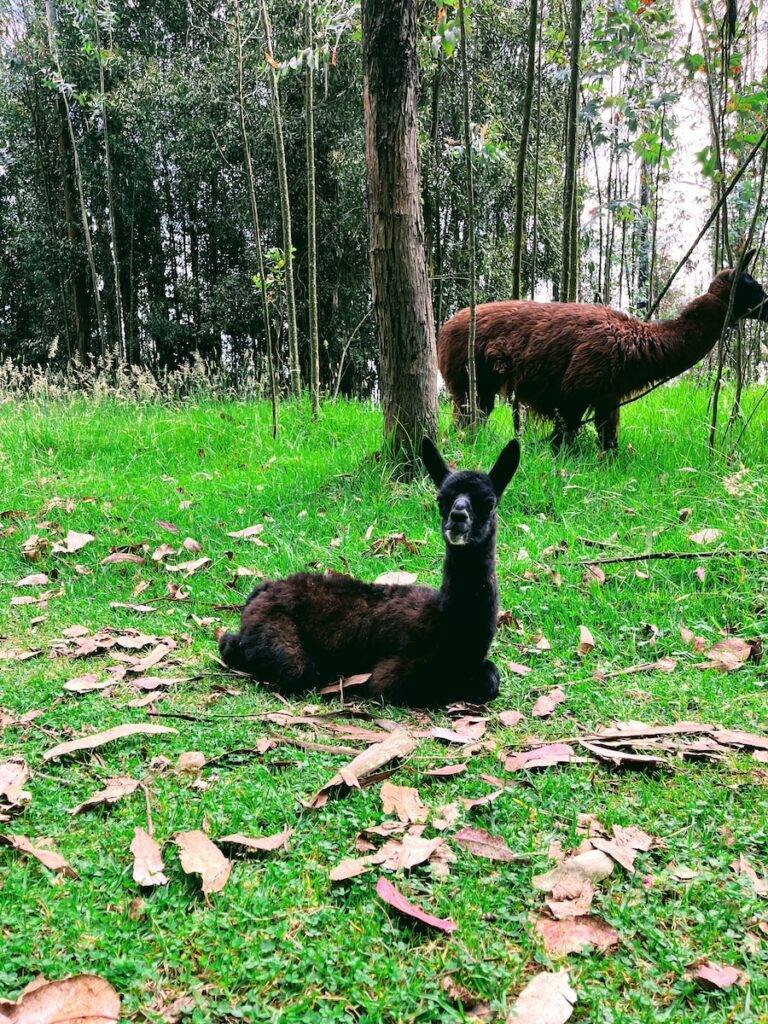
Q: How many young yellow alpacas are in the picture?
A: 0